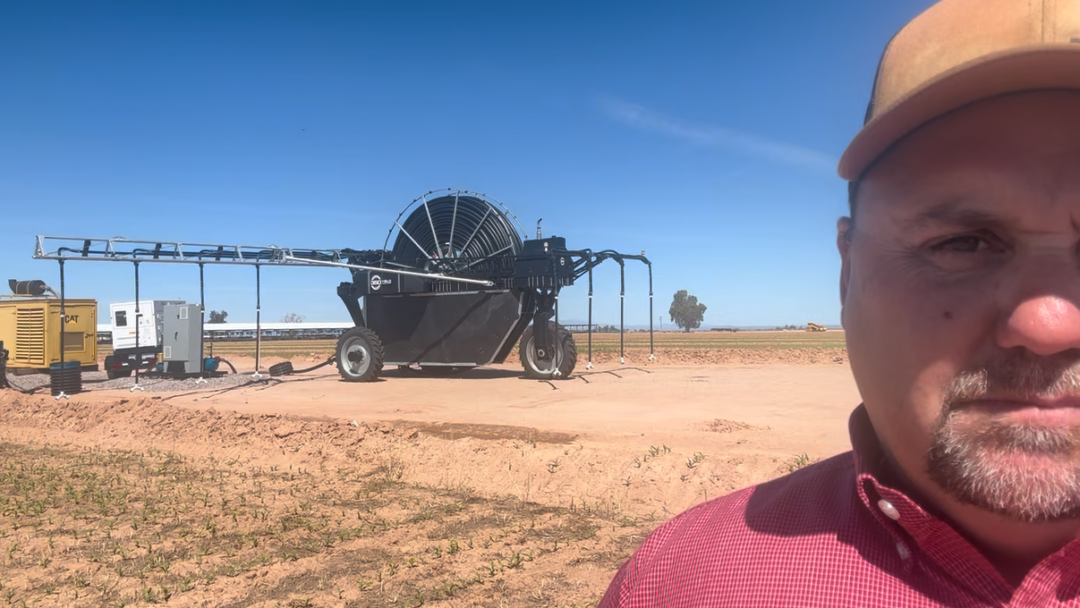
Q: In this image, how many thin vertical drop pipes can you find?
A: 8